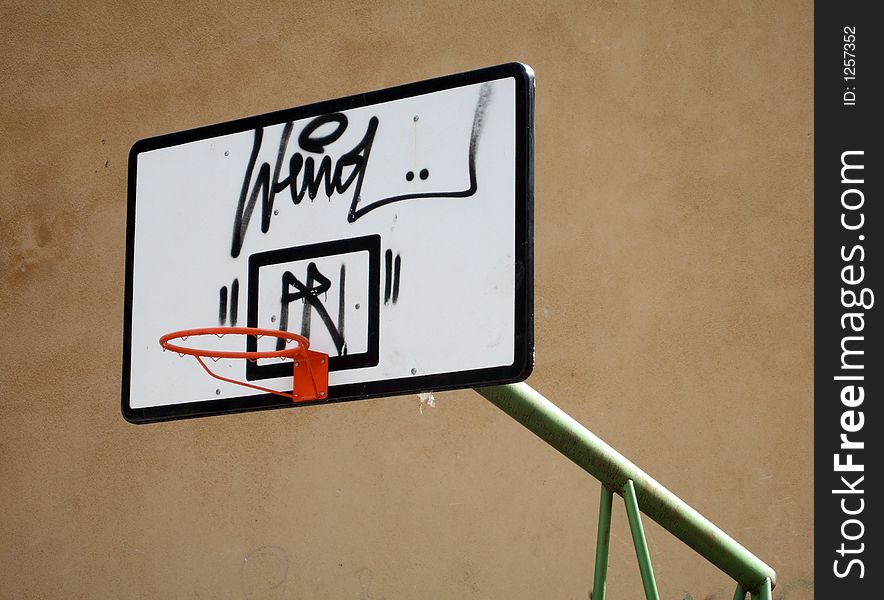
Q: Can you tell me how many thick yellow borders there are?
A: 0